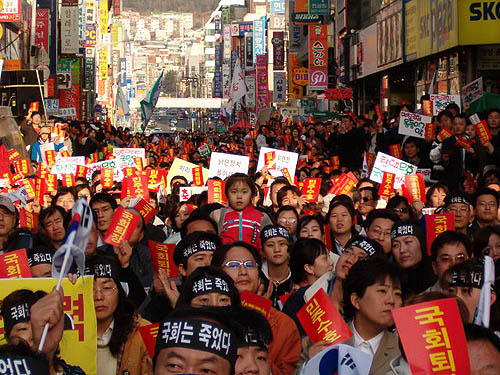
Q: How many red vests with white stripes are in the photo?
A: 1